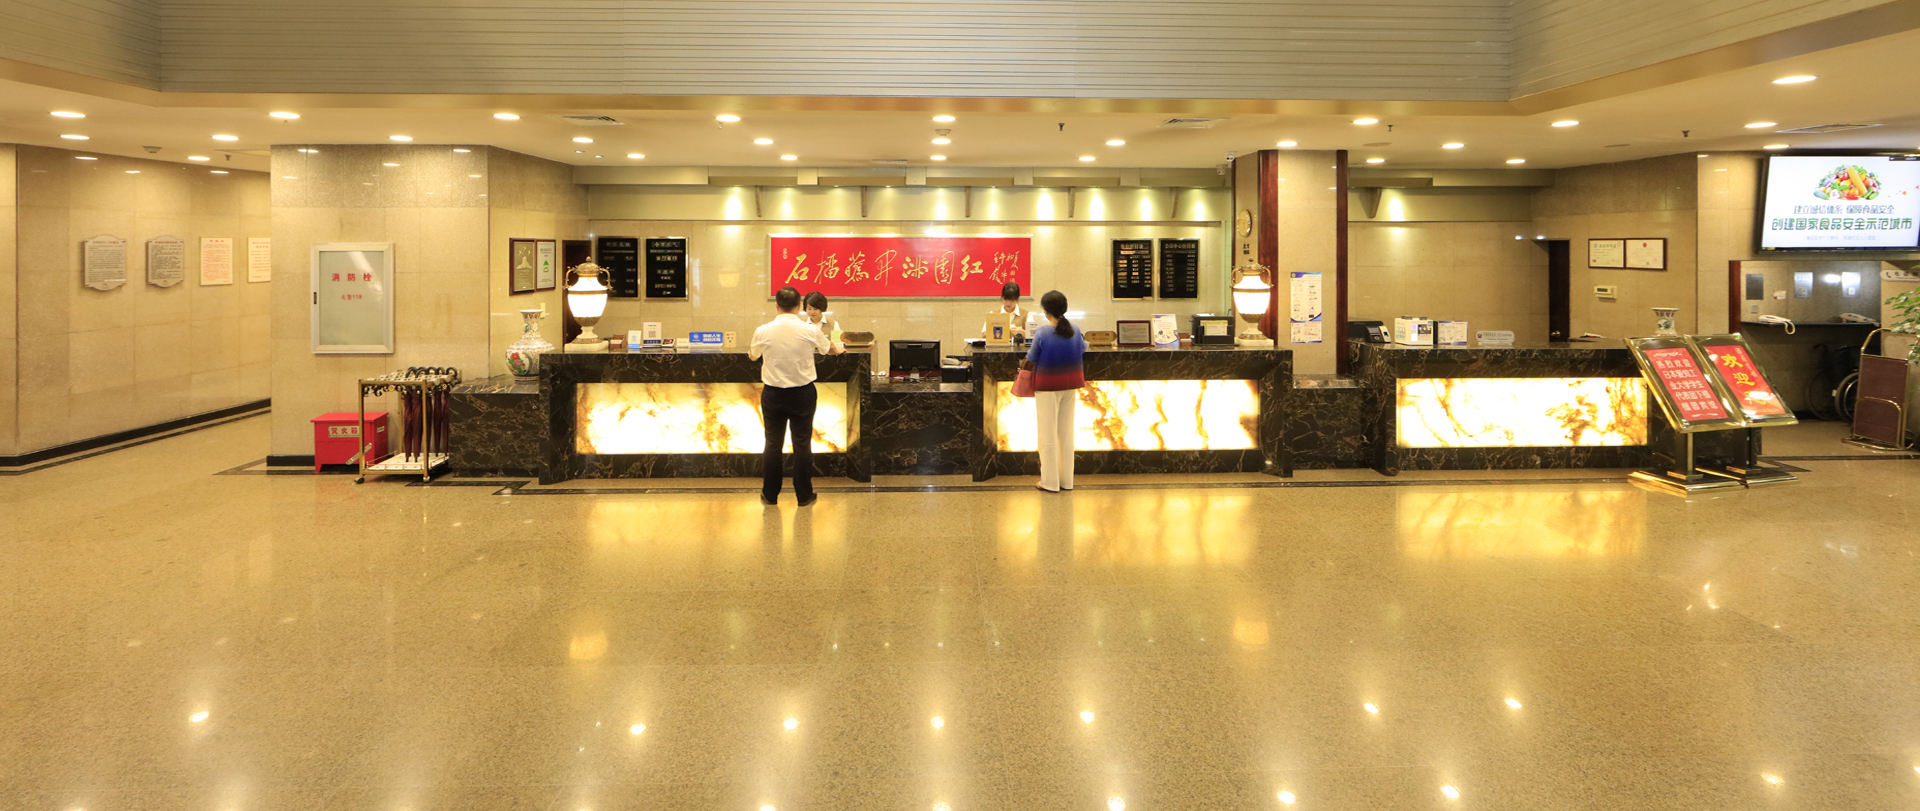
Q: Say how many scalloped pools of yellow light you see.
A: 11